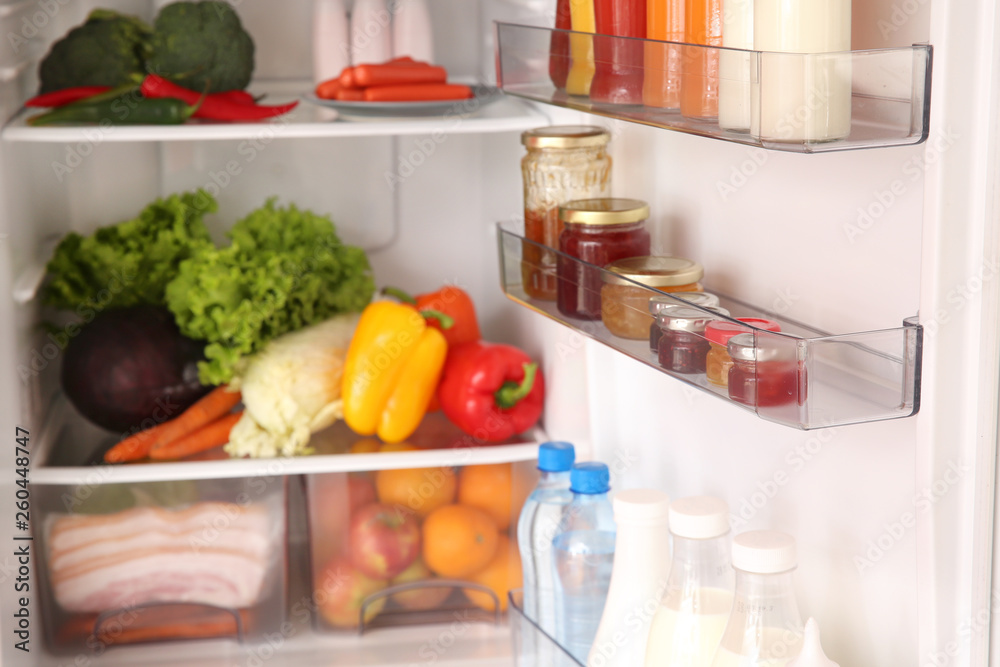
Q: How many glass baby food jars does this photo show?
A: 4